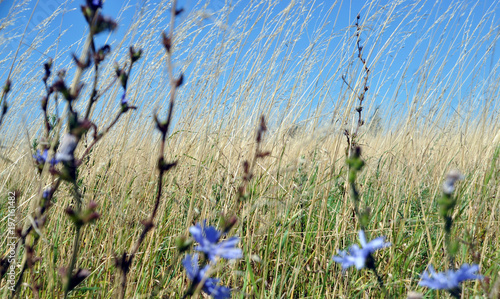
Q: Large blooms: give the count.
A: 4